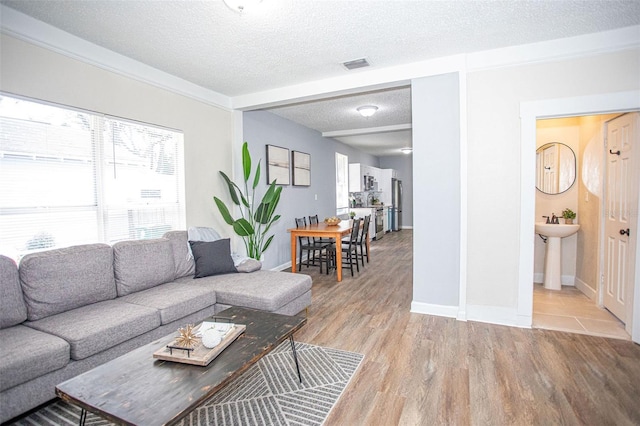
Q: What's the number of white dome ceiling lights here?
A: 3